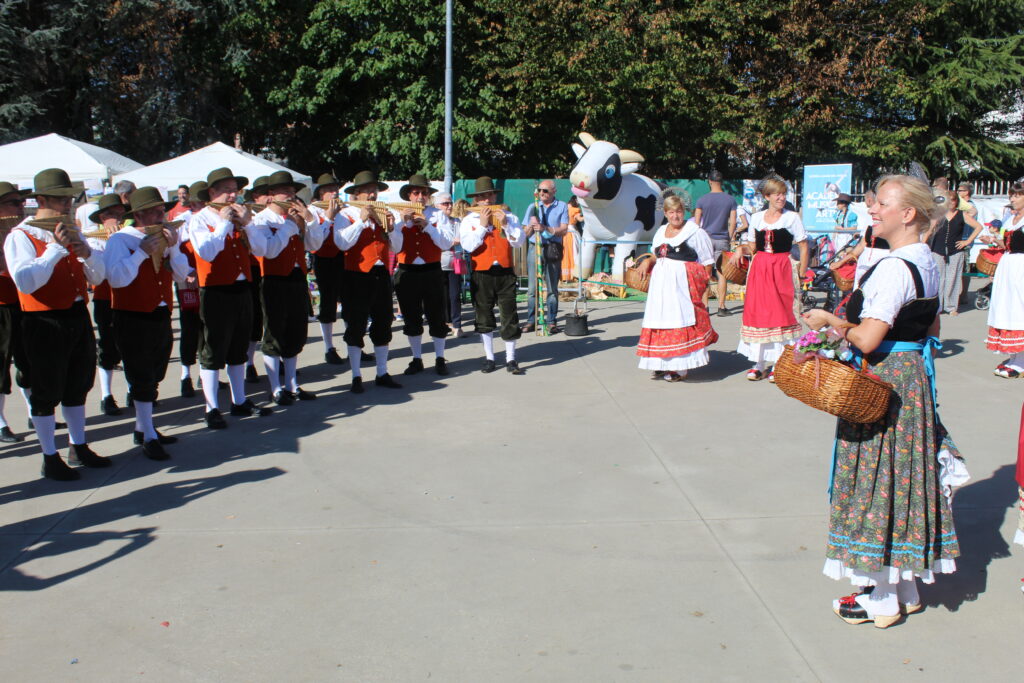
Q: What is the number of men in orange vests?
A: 12